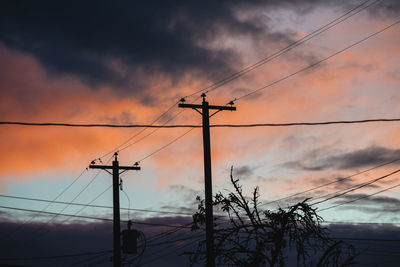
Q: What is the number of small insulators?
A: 6